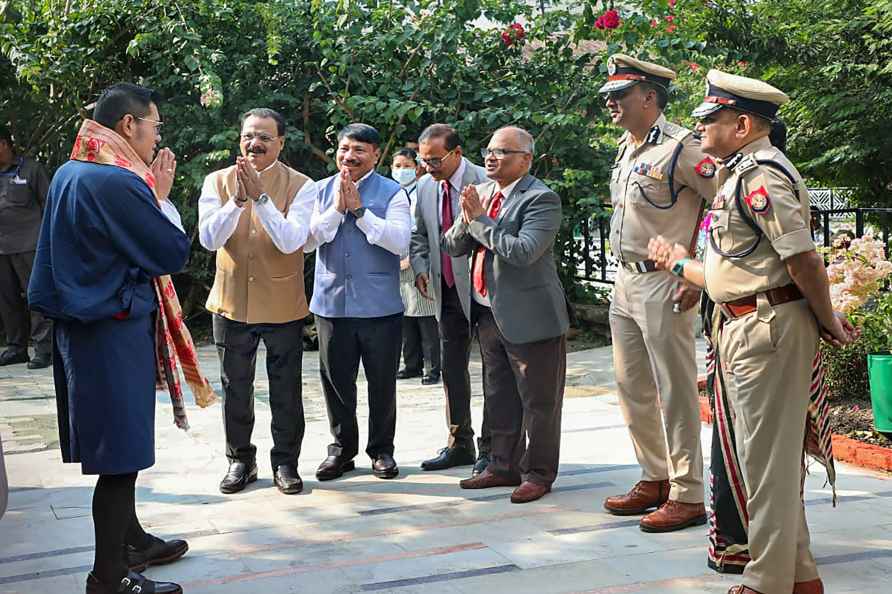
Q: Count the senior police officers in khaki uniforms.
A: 2